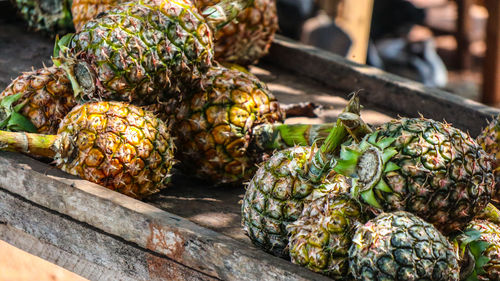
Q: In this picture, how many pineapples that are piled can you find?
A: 13